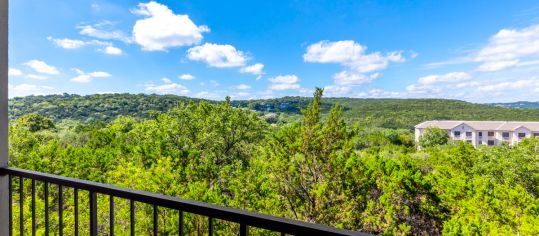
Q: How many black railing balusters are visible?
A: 14